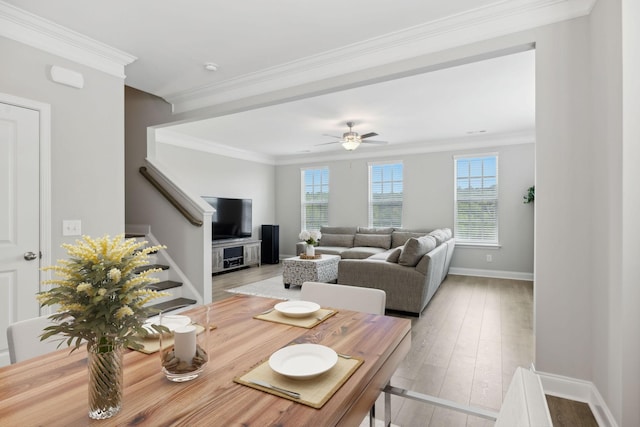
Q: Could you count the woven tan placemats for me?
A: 3